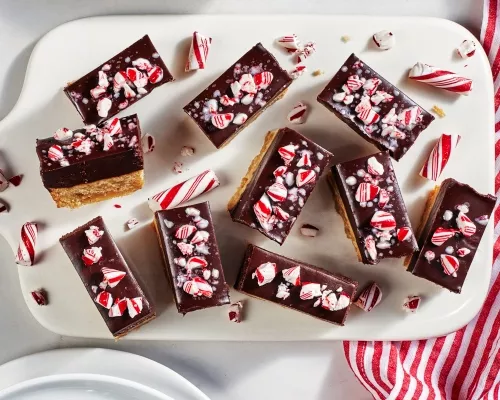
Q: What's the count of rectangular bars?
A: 10